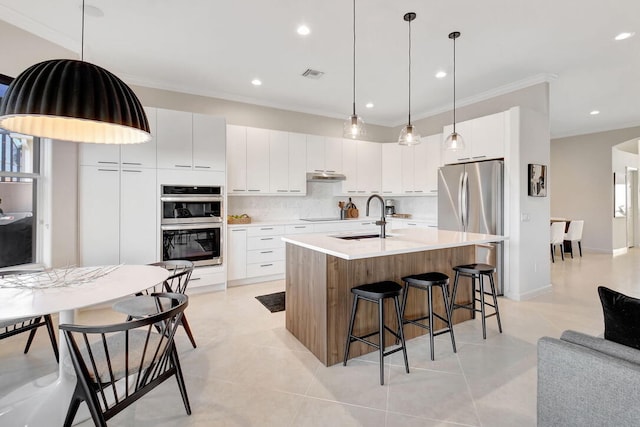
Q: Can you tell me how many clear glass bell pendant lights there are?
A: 3